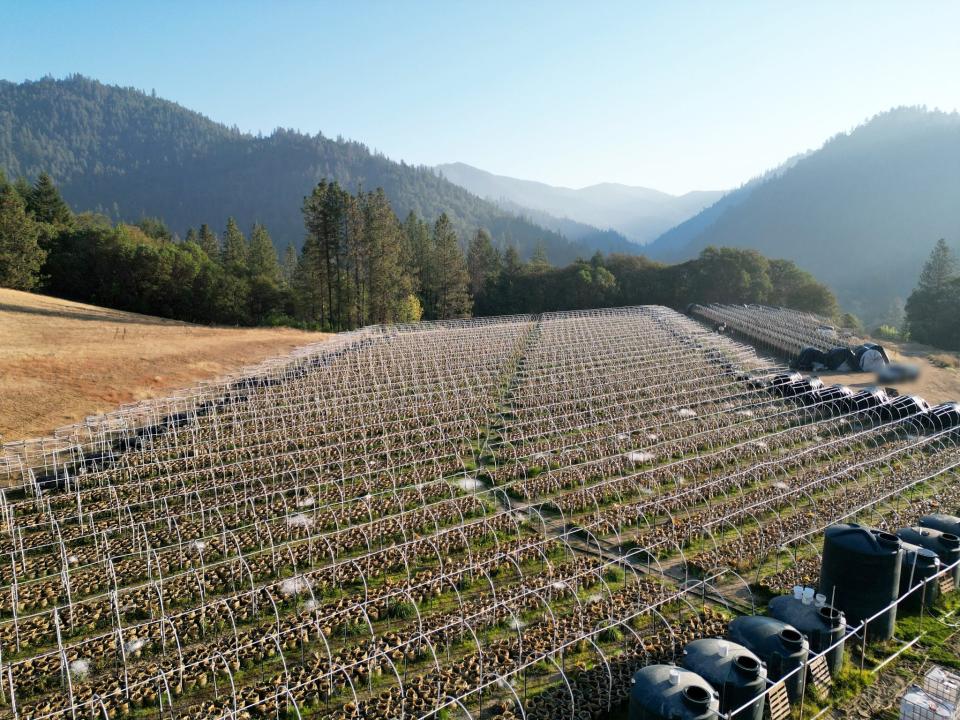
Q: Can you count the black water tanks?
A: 8